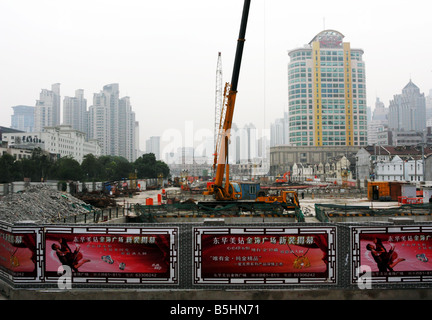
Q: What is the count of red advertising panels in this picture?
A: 4